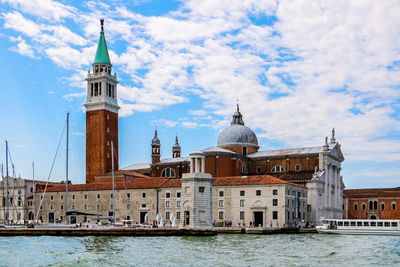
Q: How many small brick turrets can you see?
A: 2